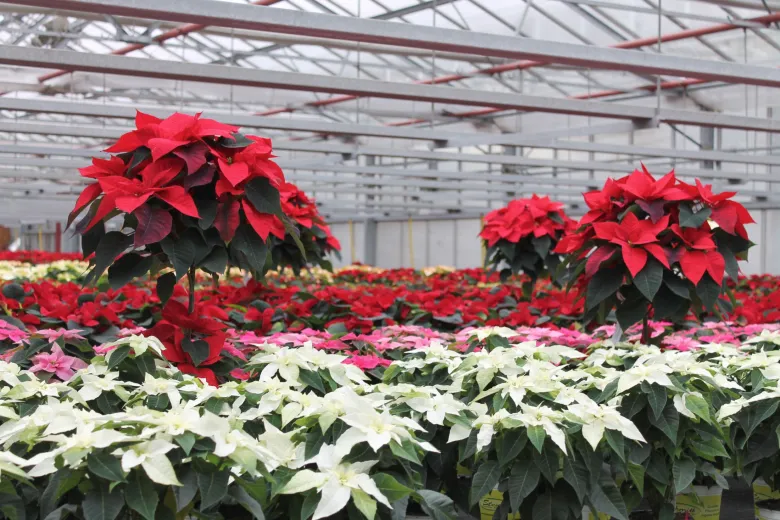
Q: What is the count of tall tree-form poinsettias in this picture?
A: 4